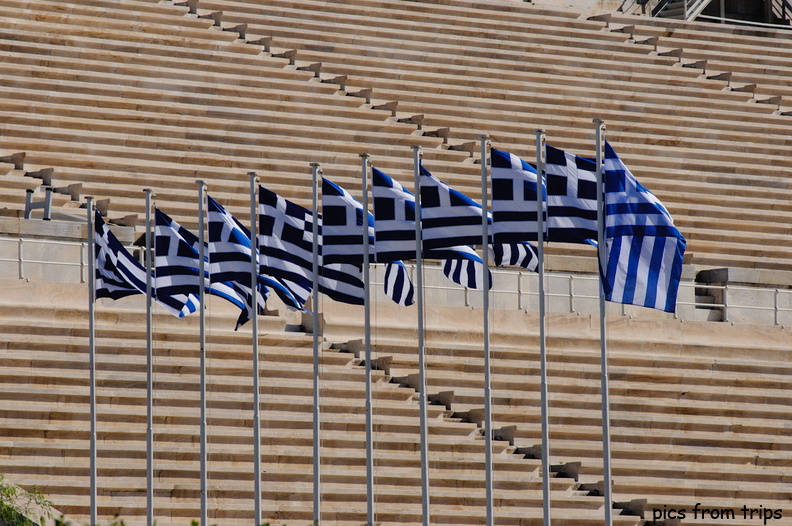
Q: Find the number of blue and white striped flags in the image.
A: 10